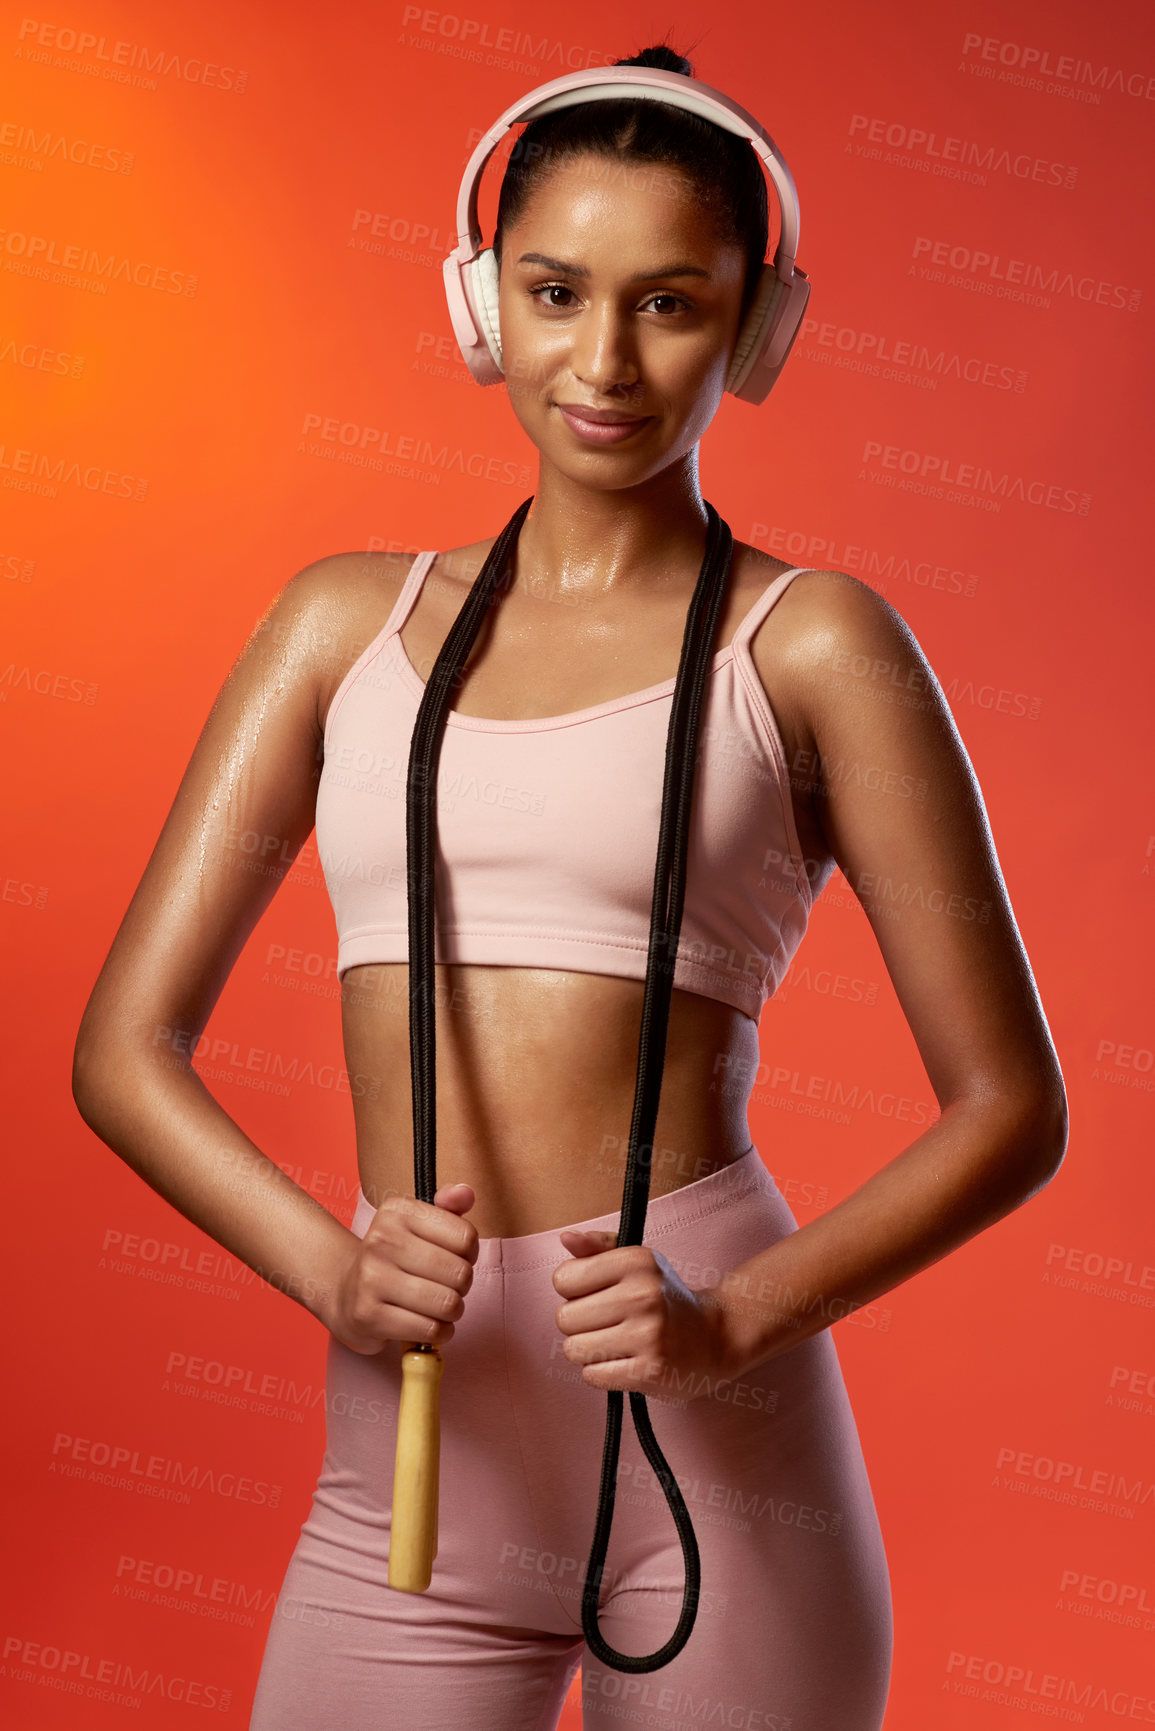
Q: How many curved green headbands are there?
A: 0